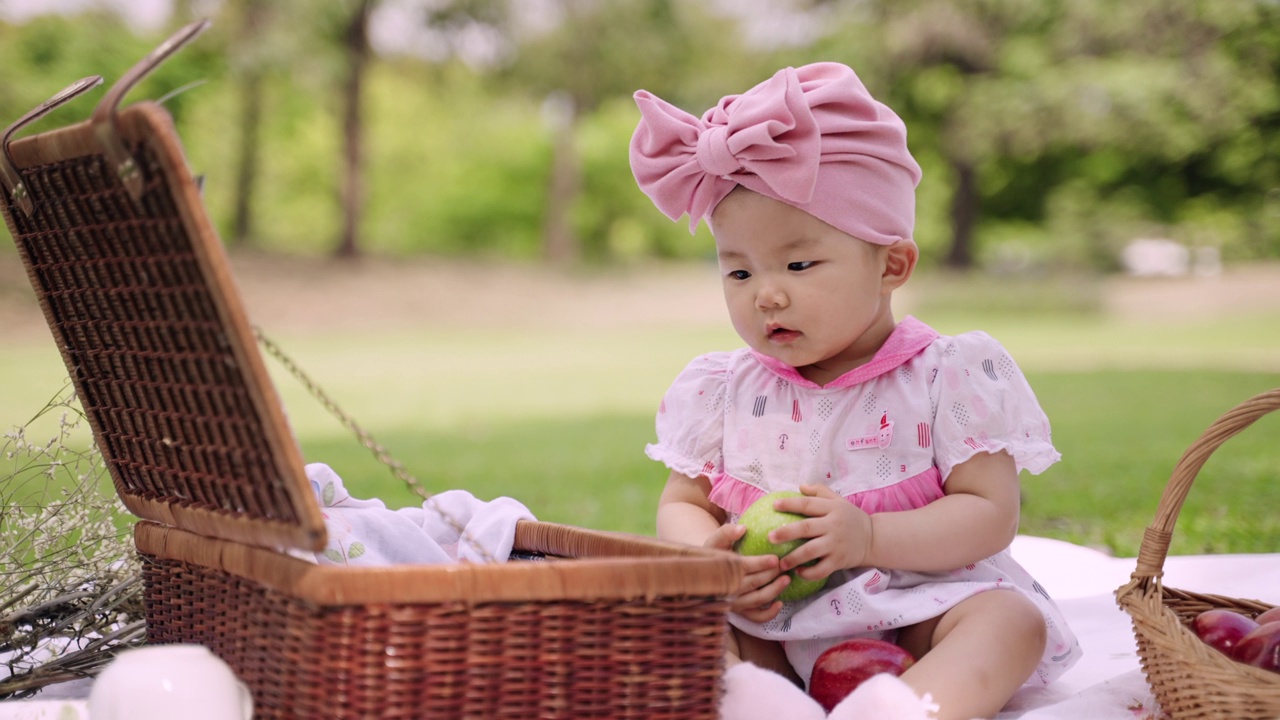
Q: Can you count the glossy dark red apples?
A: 4